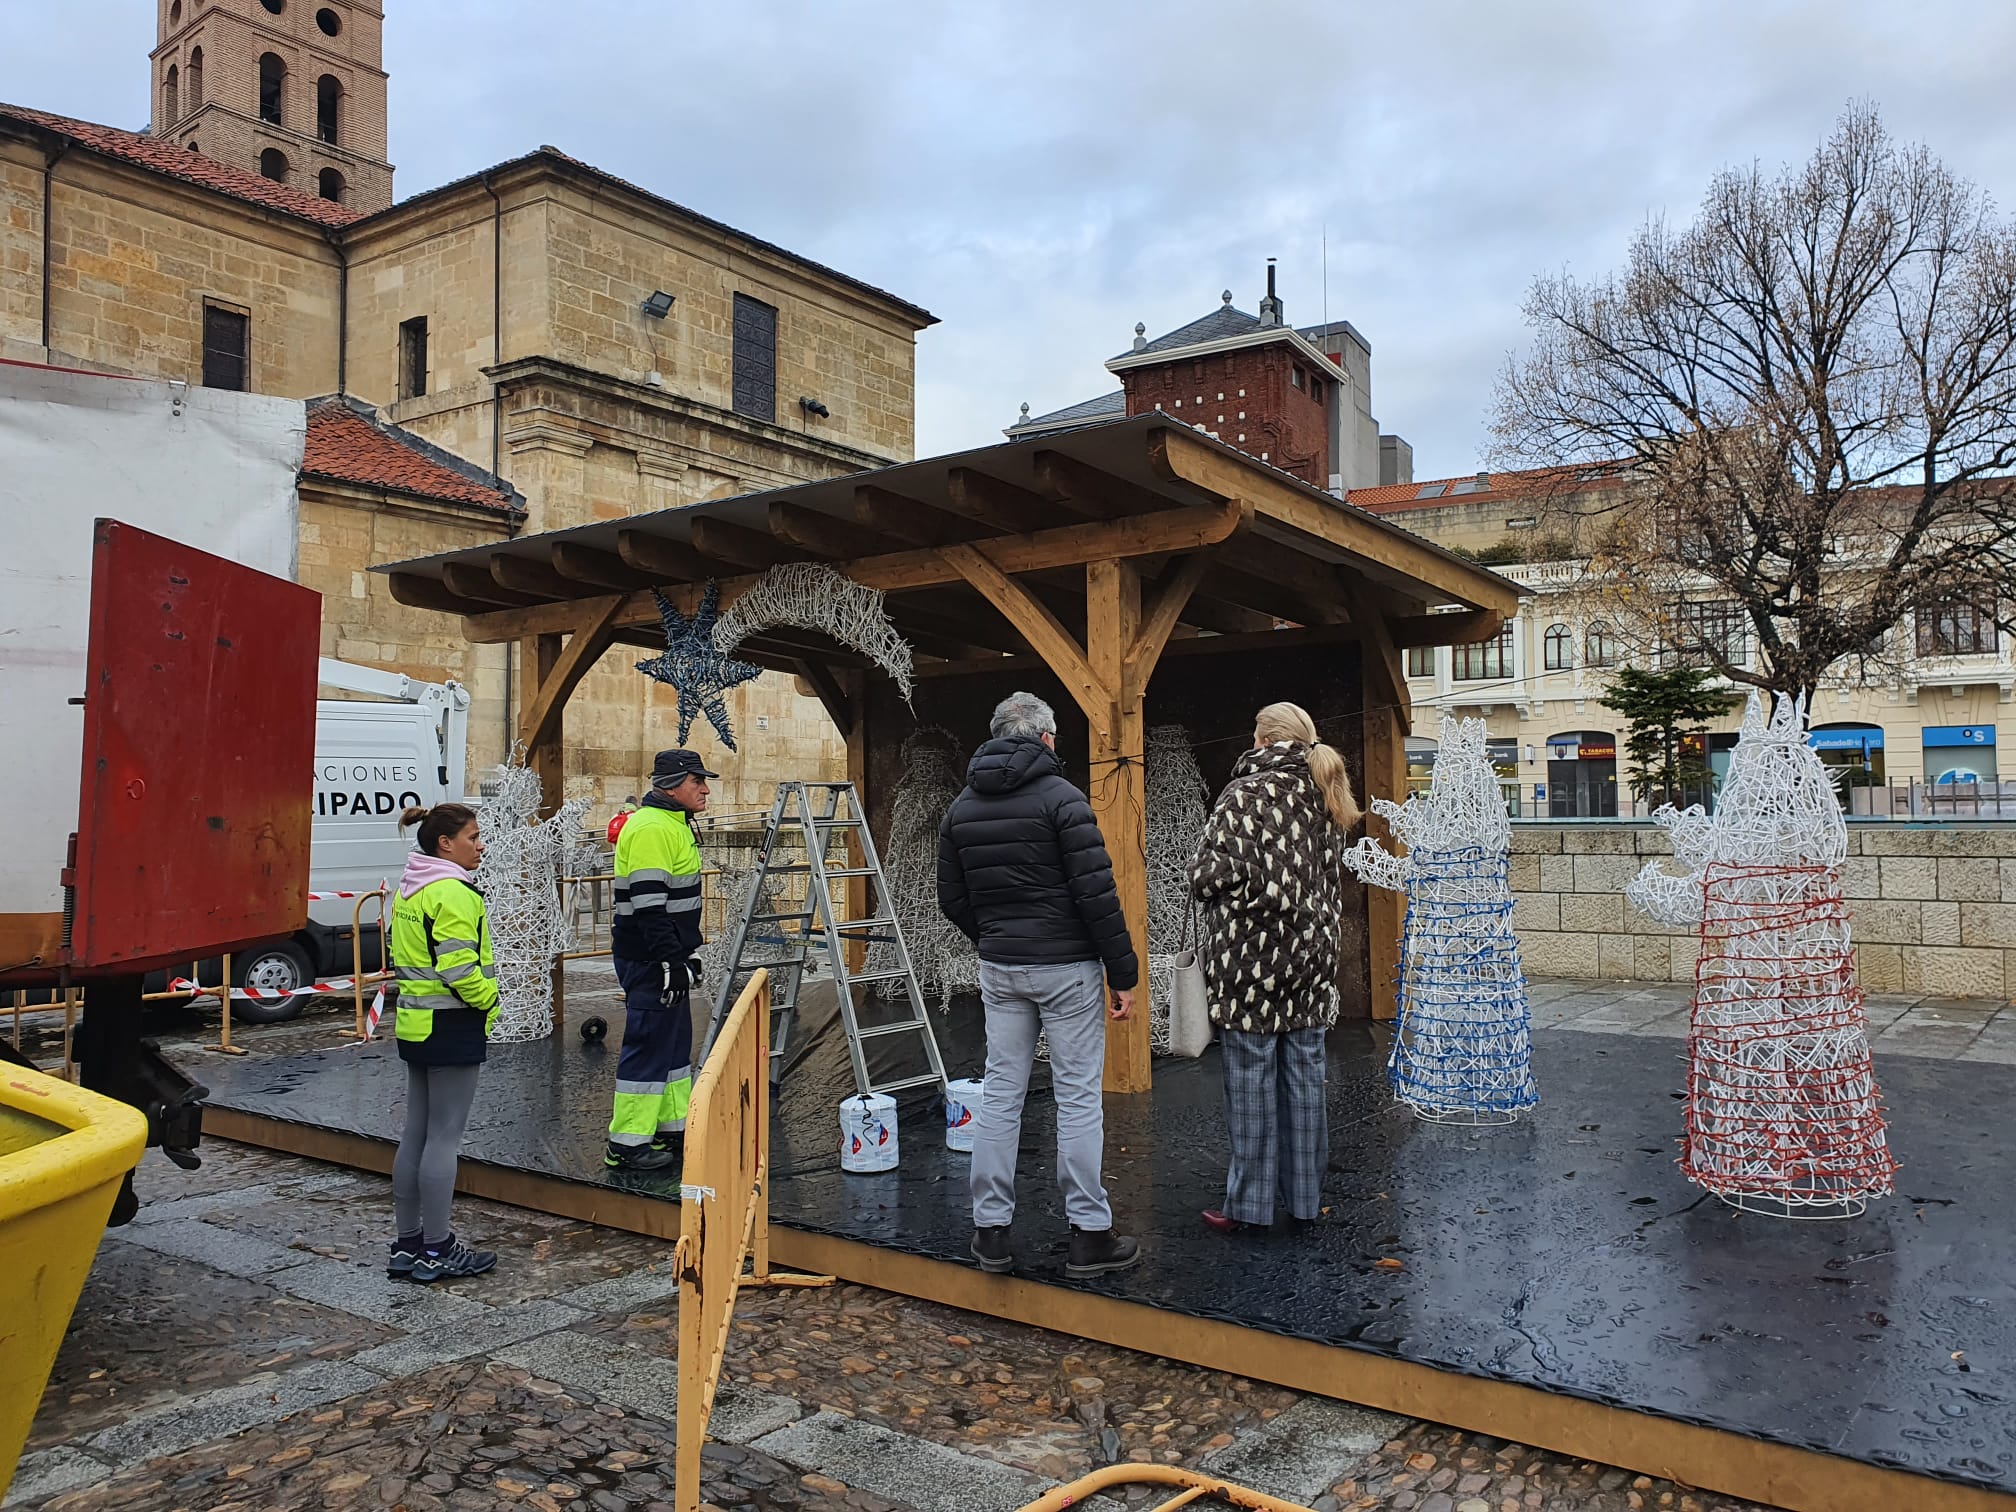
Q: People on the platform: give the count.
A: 3